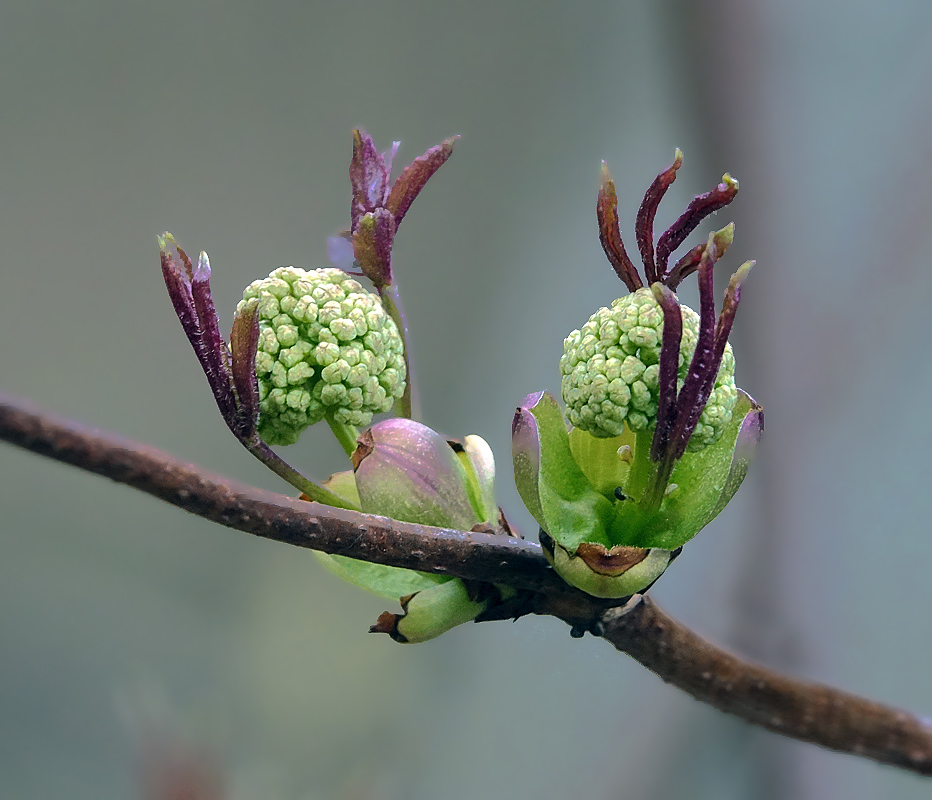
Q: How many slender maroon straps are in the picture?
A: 13